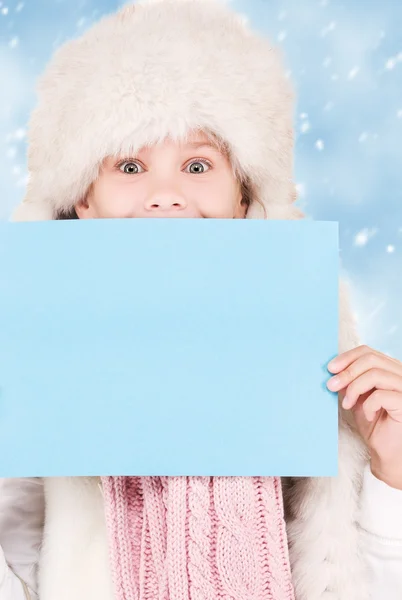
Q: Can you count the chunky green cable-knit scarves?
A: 0